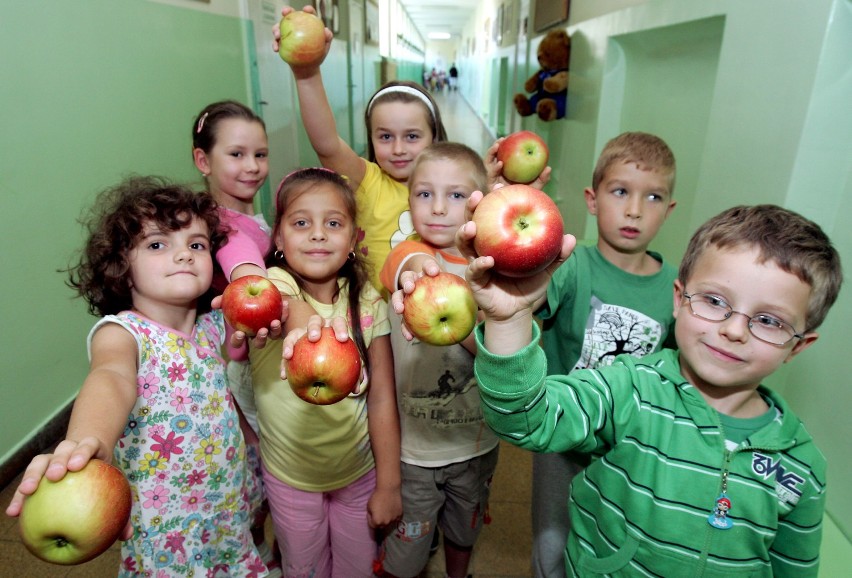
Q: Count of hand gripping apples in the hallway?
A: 7